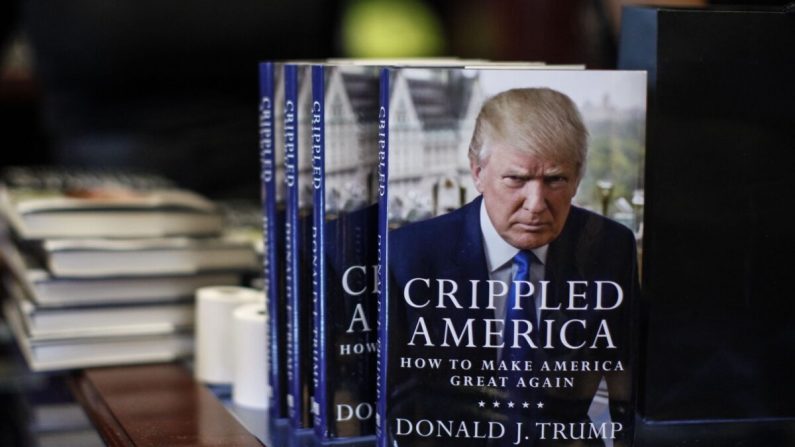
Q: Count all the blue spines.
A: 4